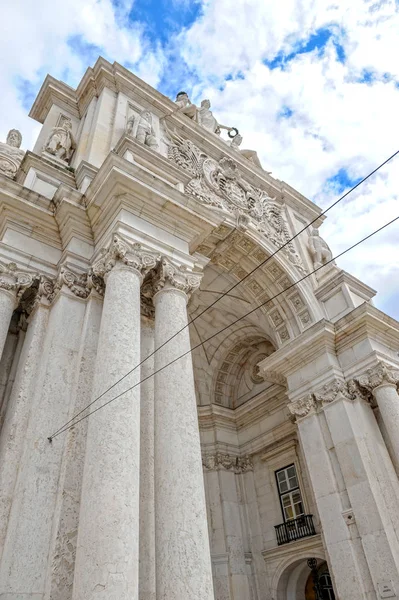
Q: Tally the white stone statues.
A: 7